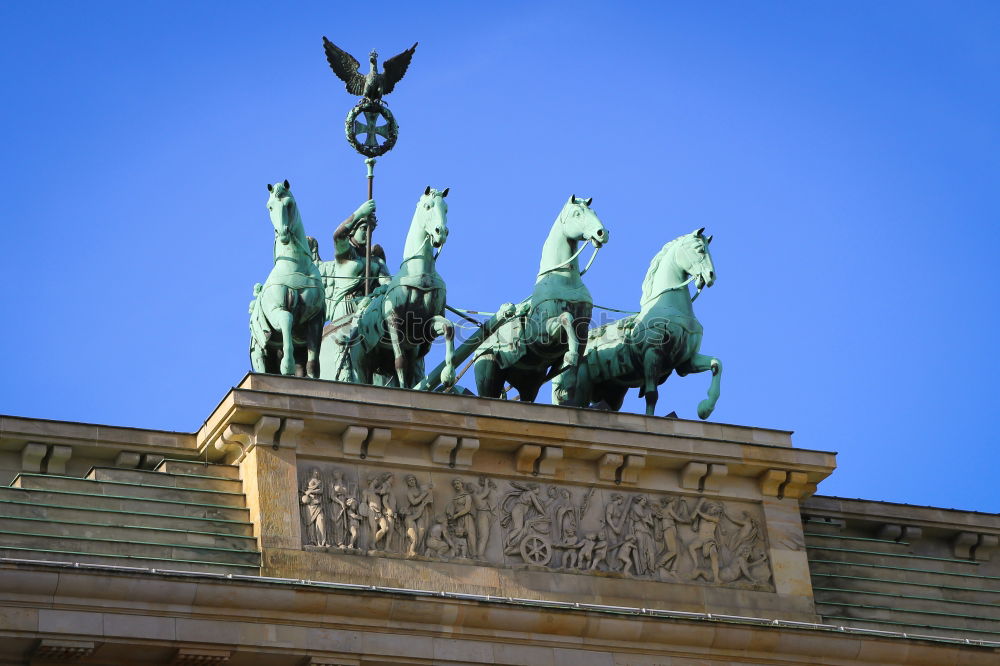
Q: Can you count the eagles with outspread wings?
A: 1